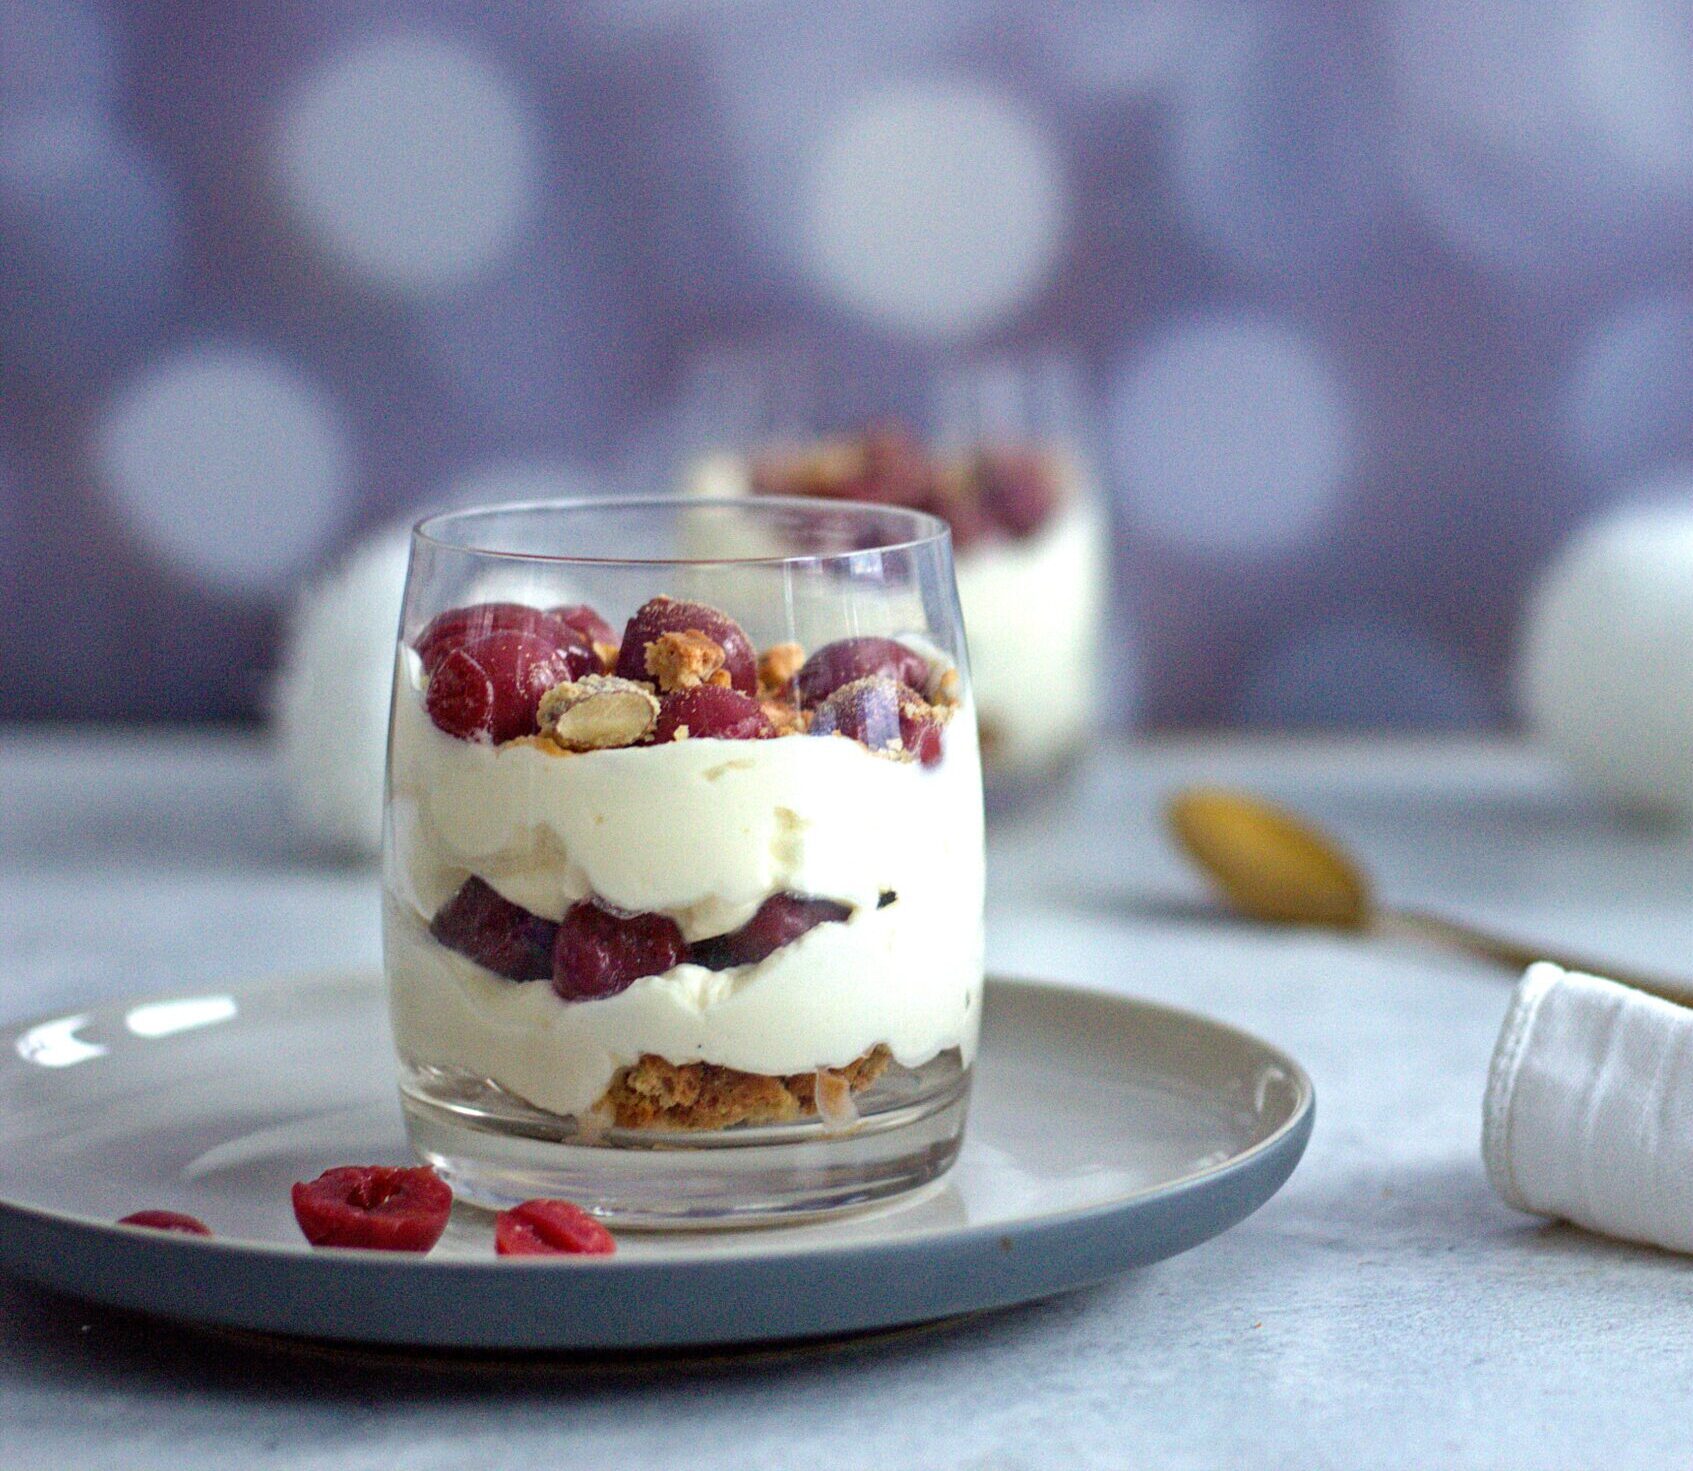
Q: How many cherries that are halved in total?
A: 3